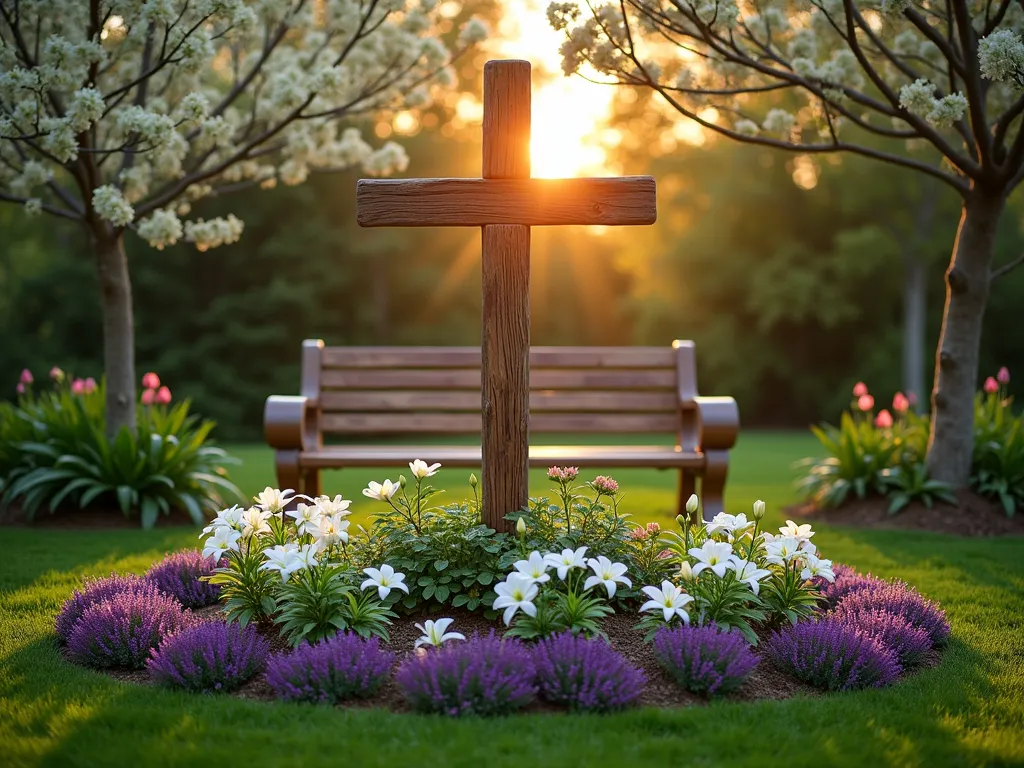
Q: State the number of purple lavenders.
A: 12